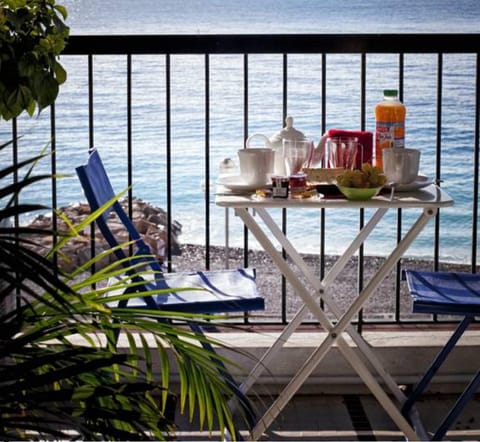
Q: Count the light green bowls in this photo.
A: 1